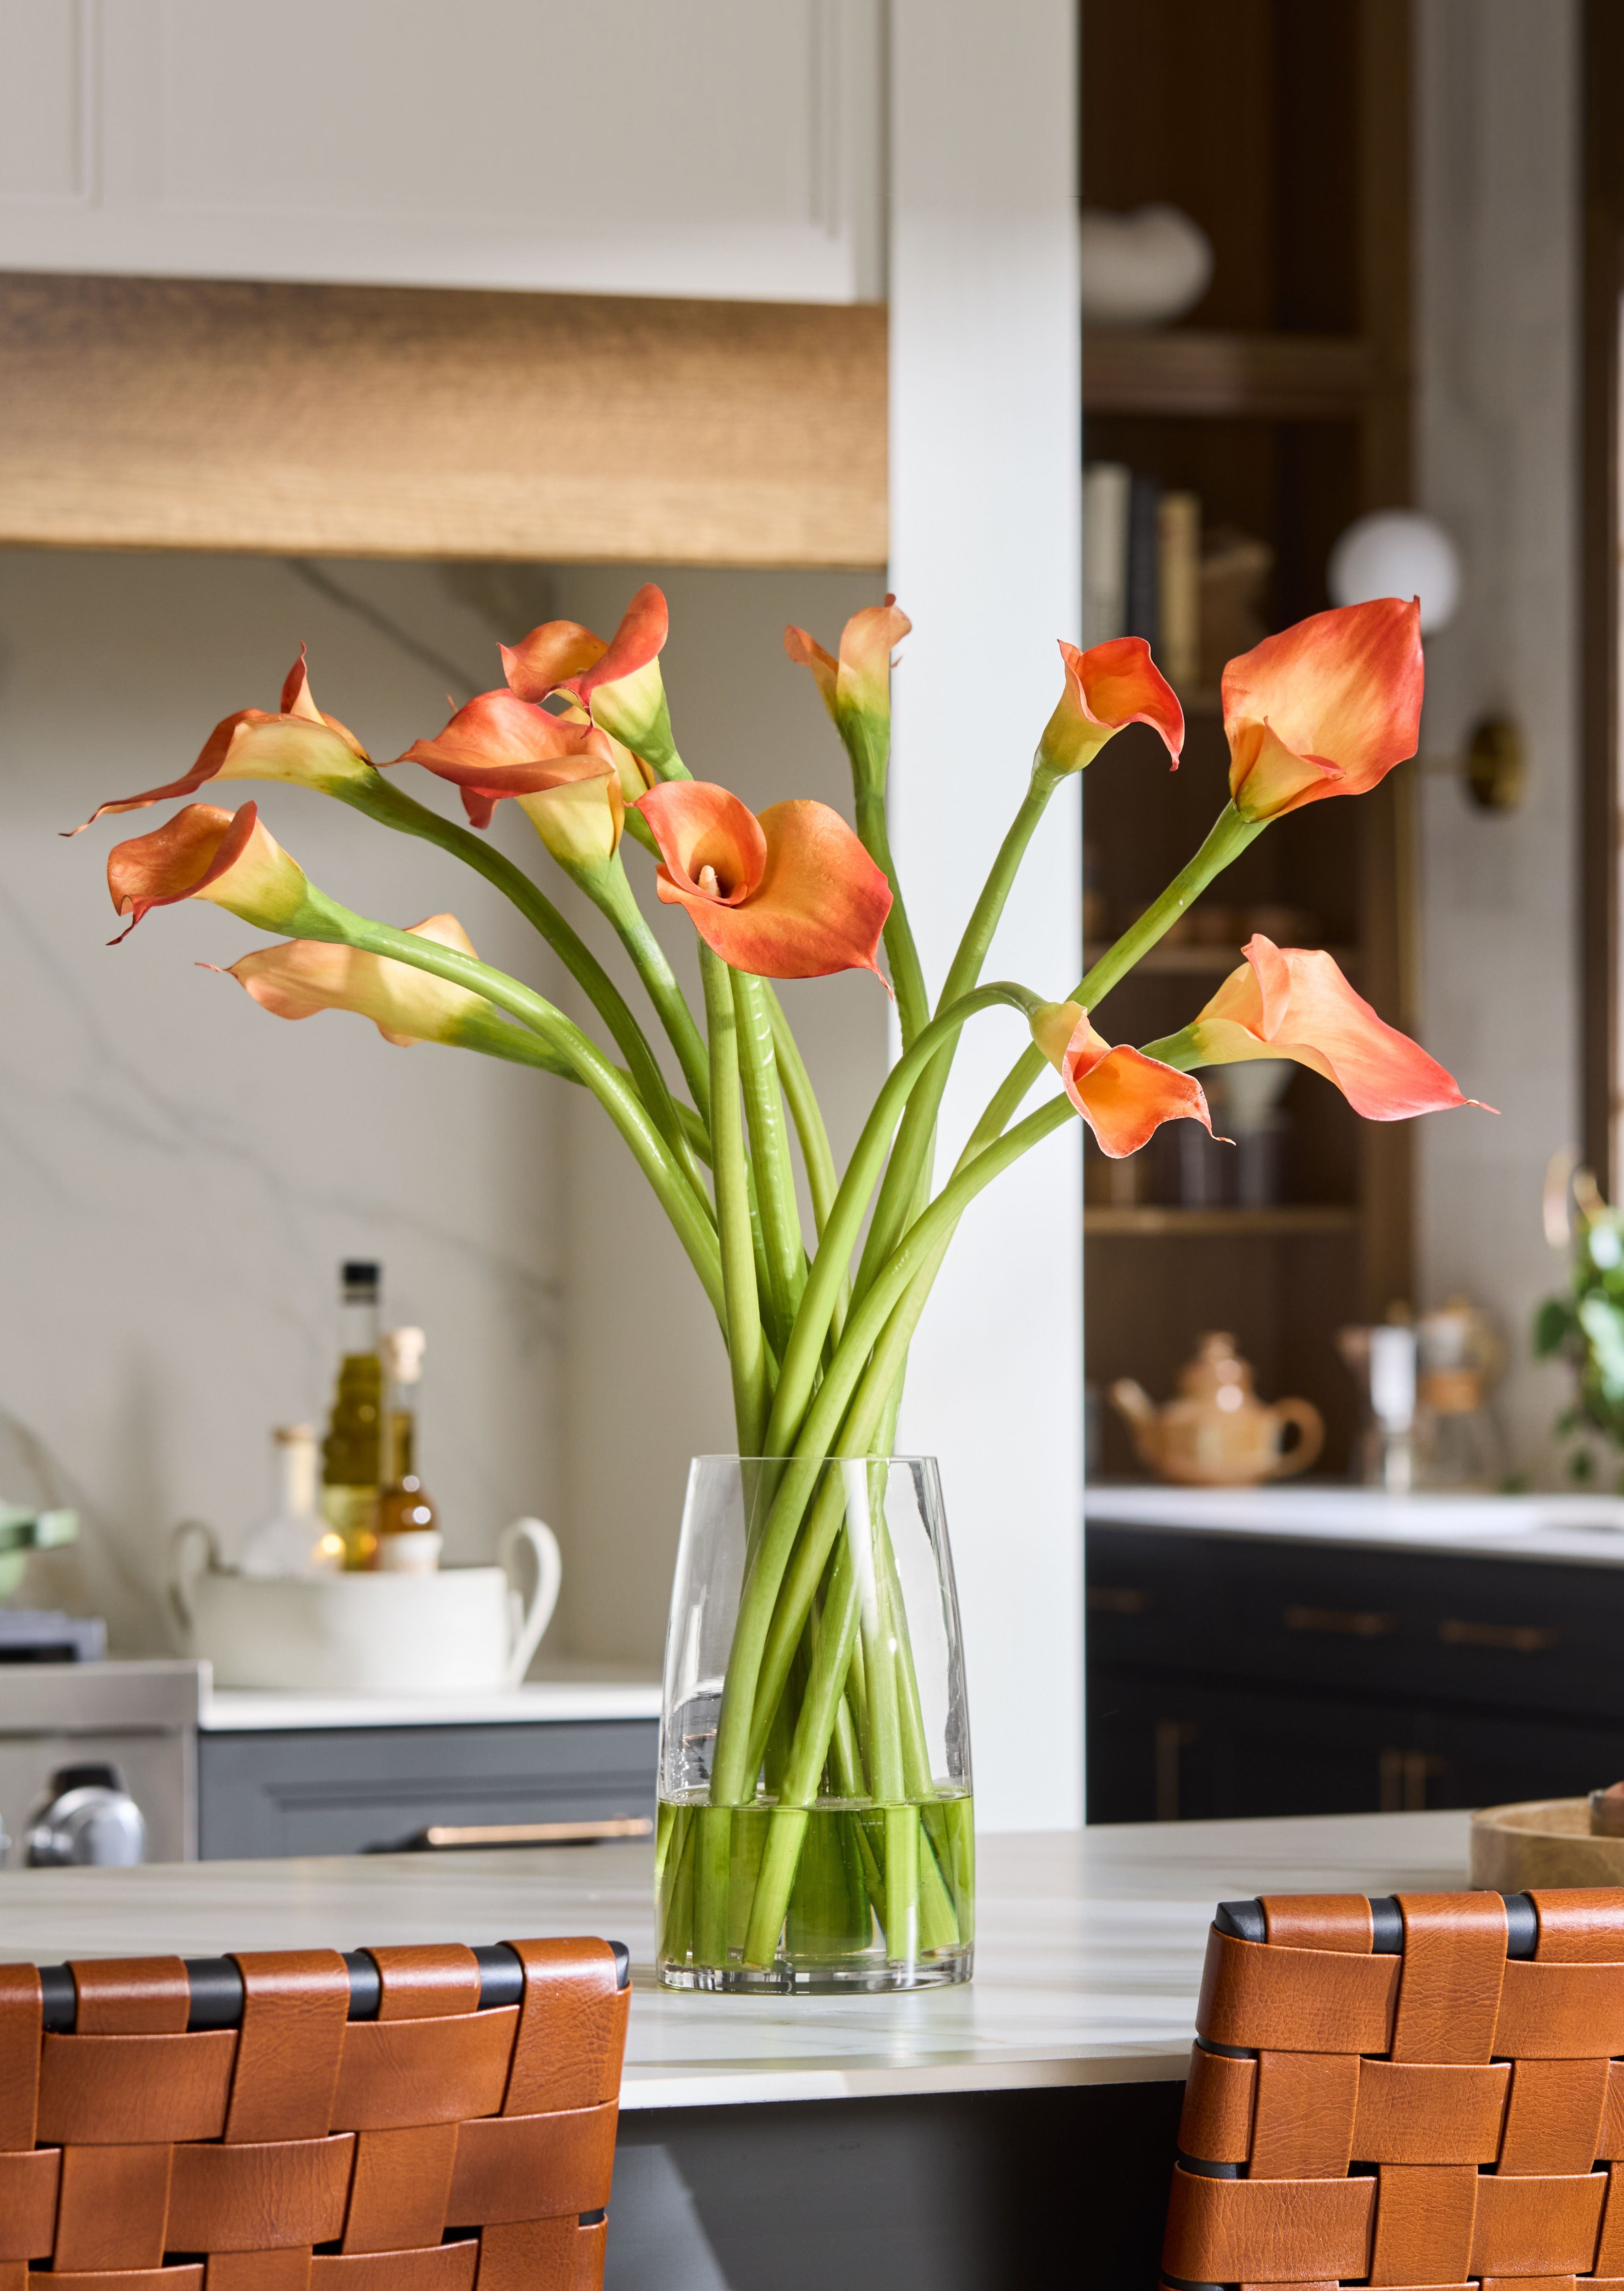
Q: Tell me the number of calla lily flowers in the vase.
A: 12